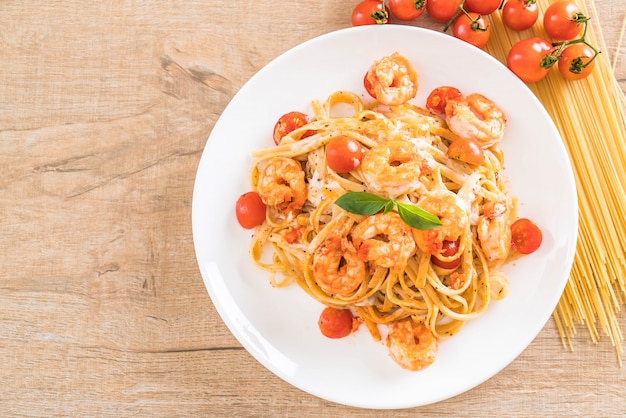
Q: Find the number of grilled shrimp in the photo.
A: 9